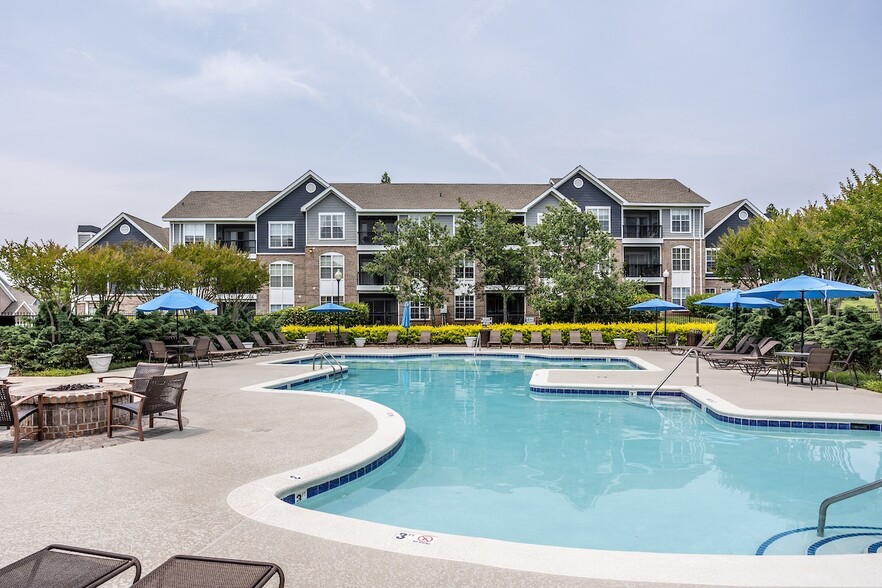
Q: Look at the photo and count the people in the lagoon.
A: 0